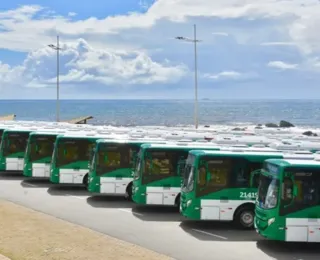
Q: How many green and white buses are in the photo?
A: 7